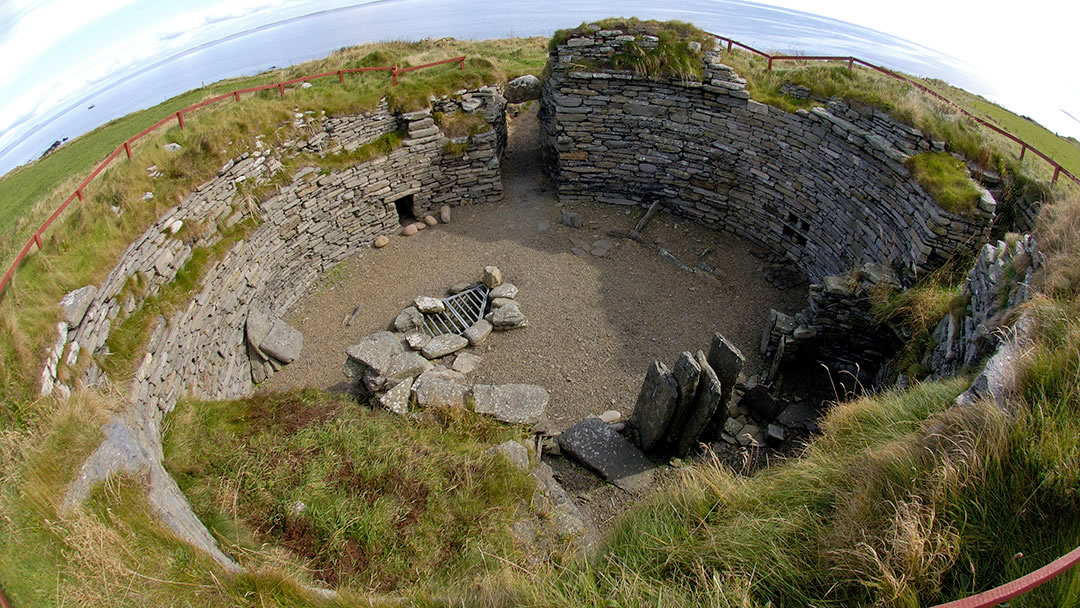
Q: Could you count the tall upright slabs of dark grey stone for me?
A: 4